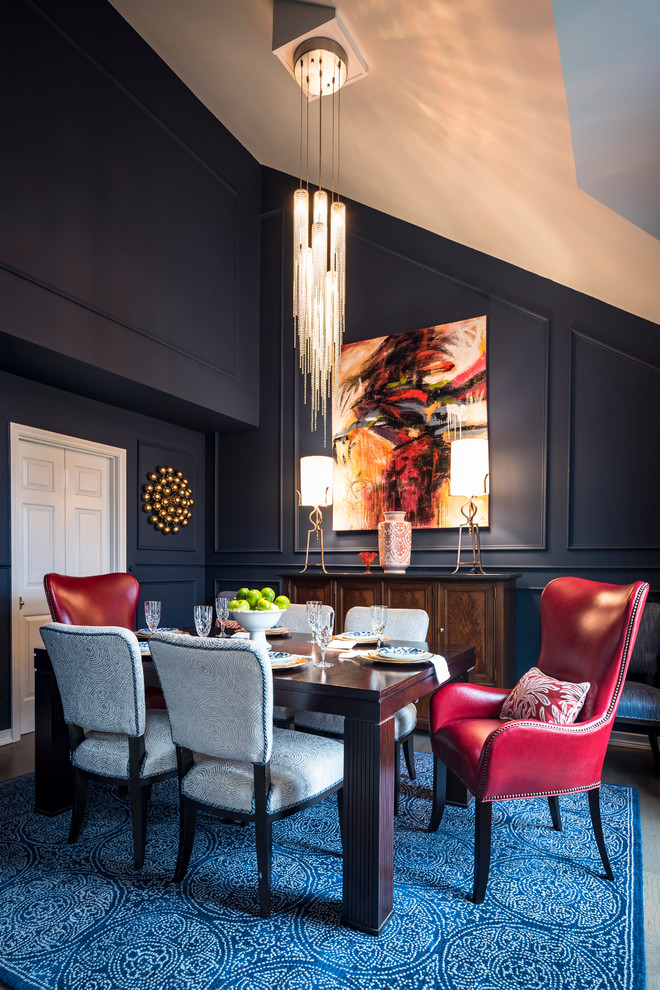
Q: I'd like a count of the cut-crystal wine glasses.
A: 6